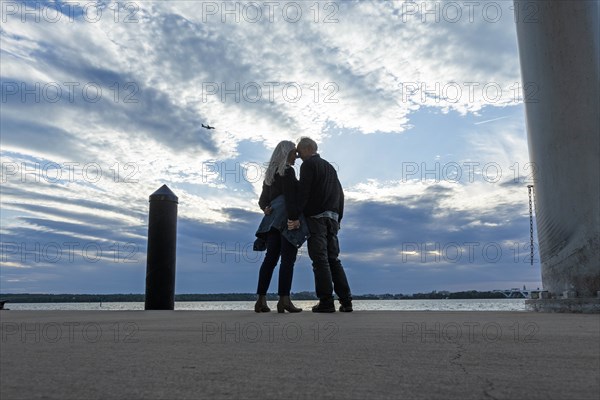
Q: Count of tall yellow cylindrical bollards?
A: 0